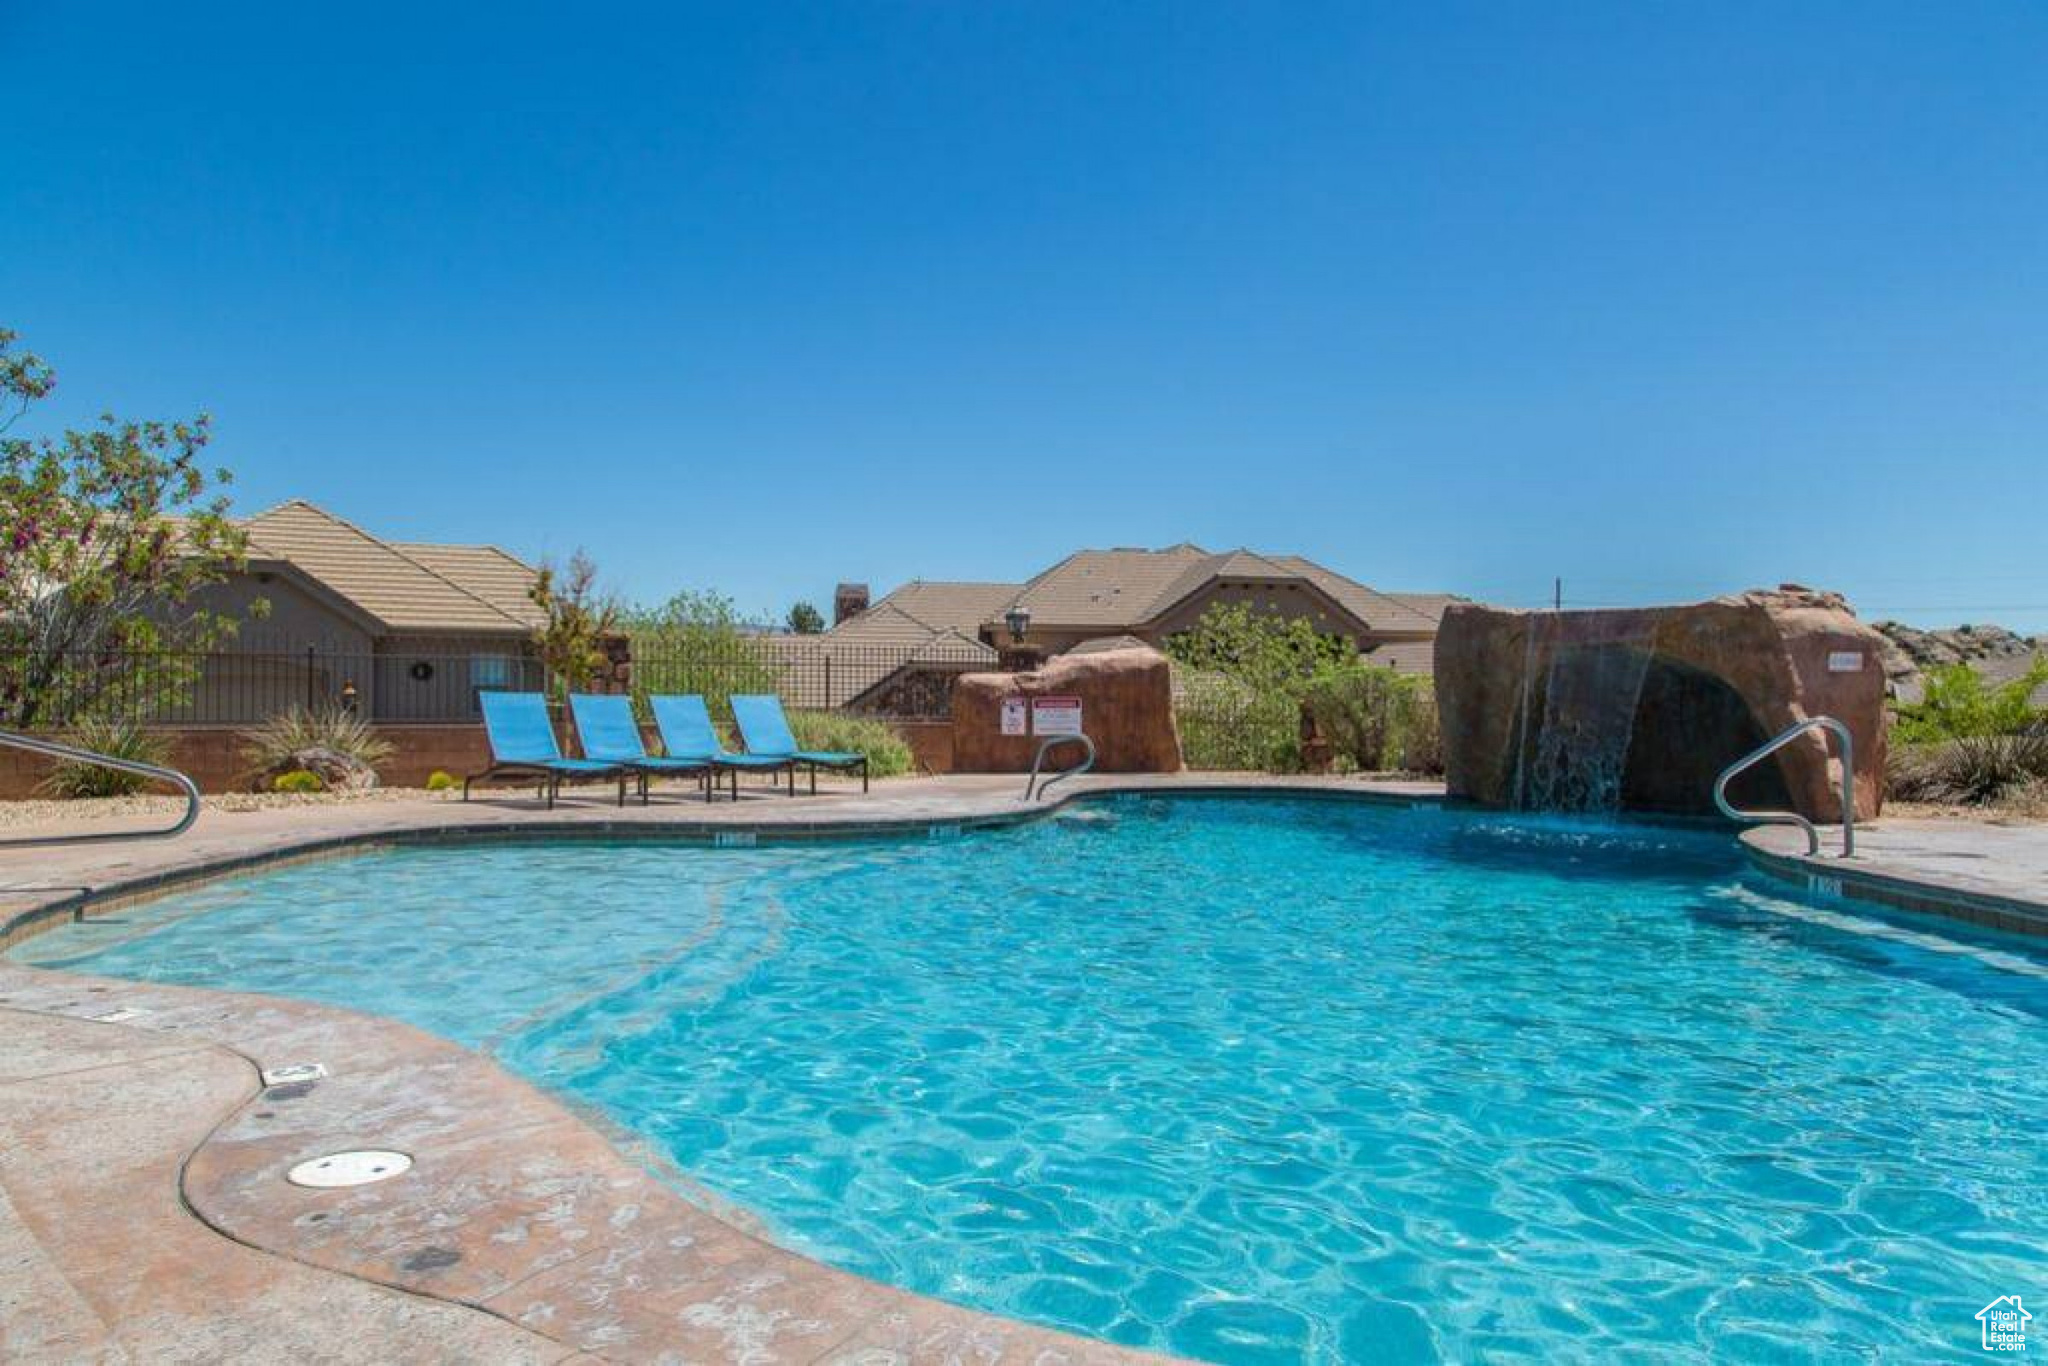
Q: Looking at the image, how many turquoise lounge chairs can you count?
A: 4